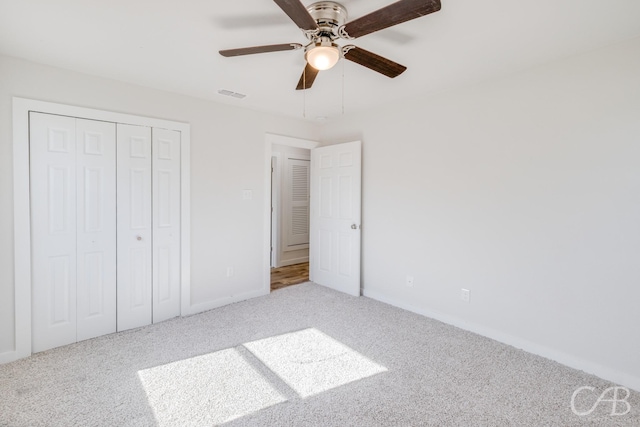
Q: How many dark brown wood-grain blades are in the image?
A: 5